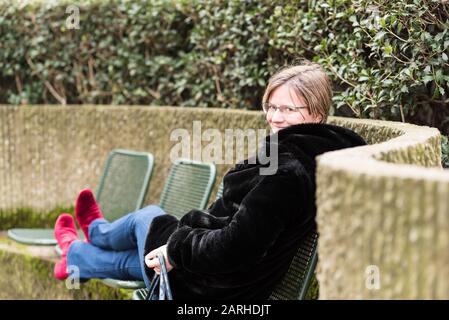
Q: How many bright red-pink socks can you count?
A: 2